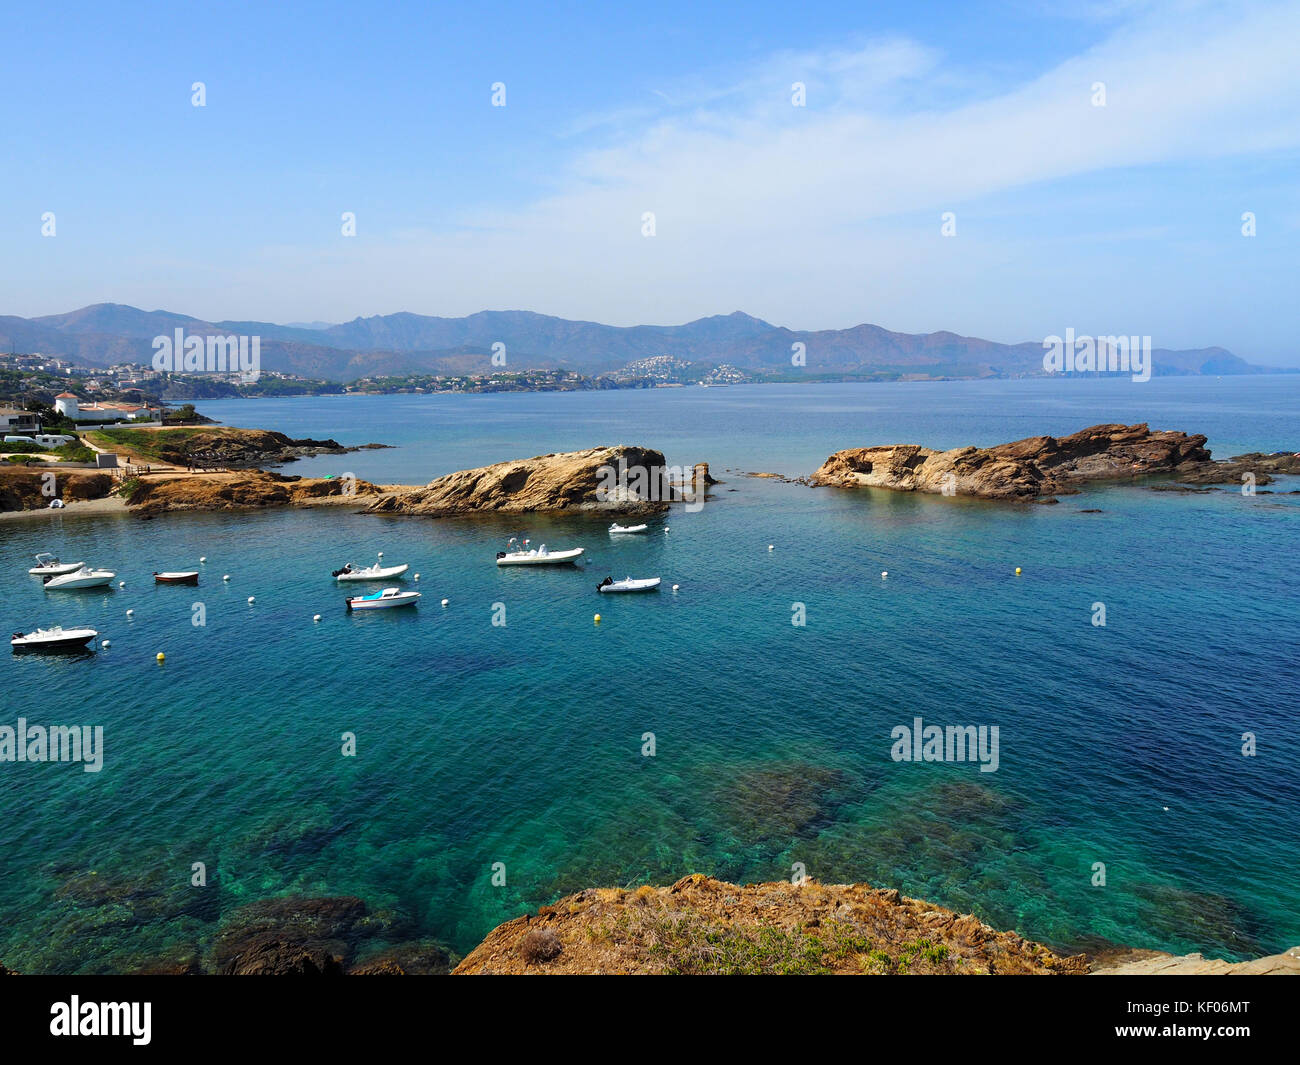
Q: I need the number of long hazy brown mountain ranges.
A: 1